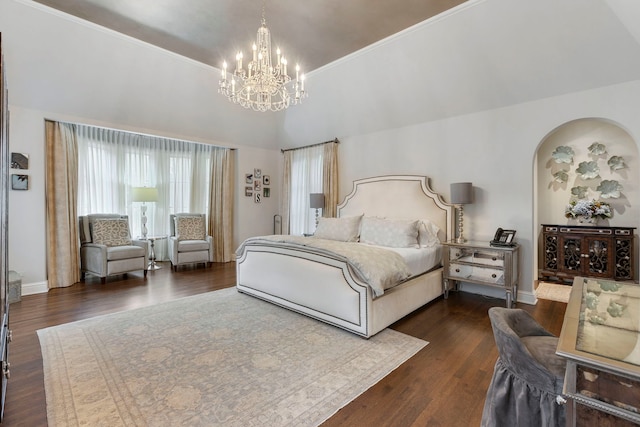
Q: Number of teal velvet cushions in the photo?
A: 0